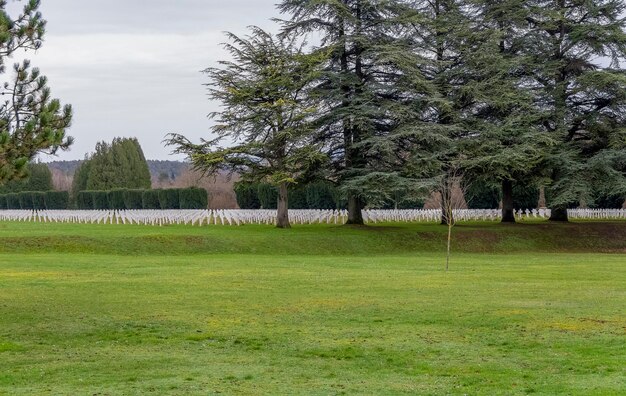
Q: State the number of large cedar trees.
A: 5